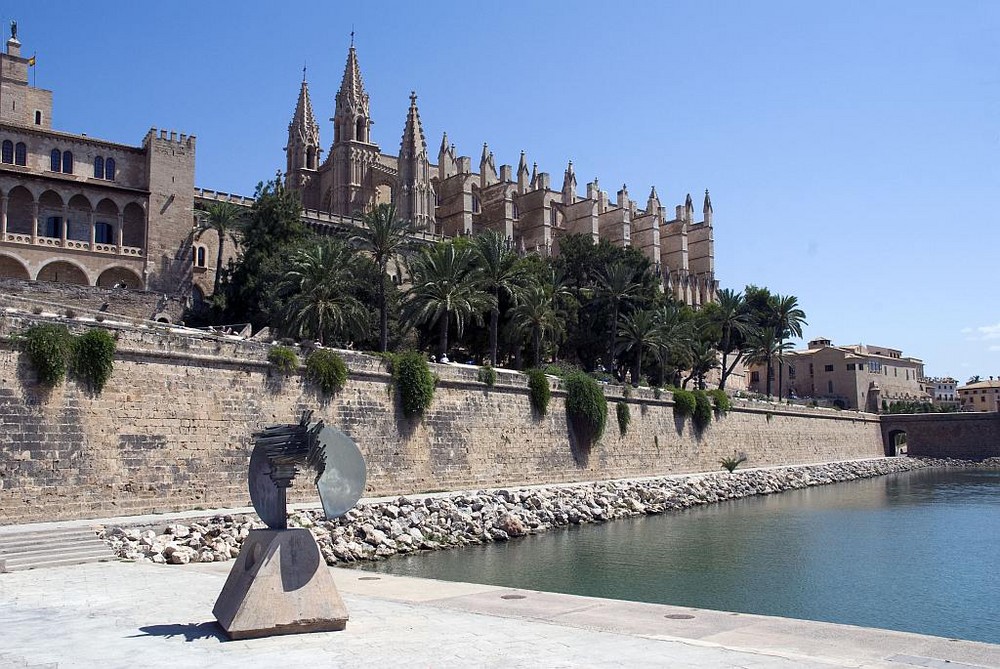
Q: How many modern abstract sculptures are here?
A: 1